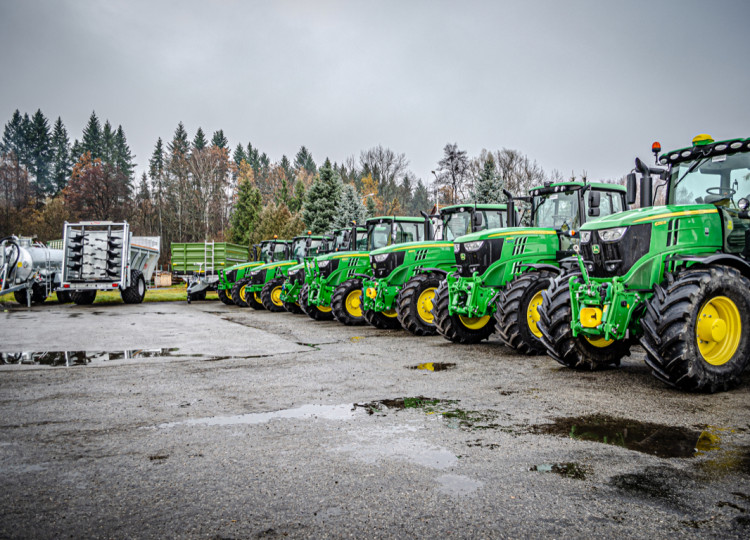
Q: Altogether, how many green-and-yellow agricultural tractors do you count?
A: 7